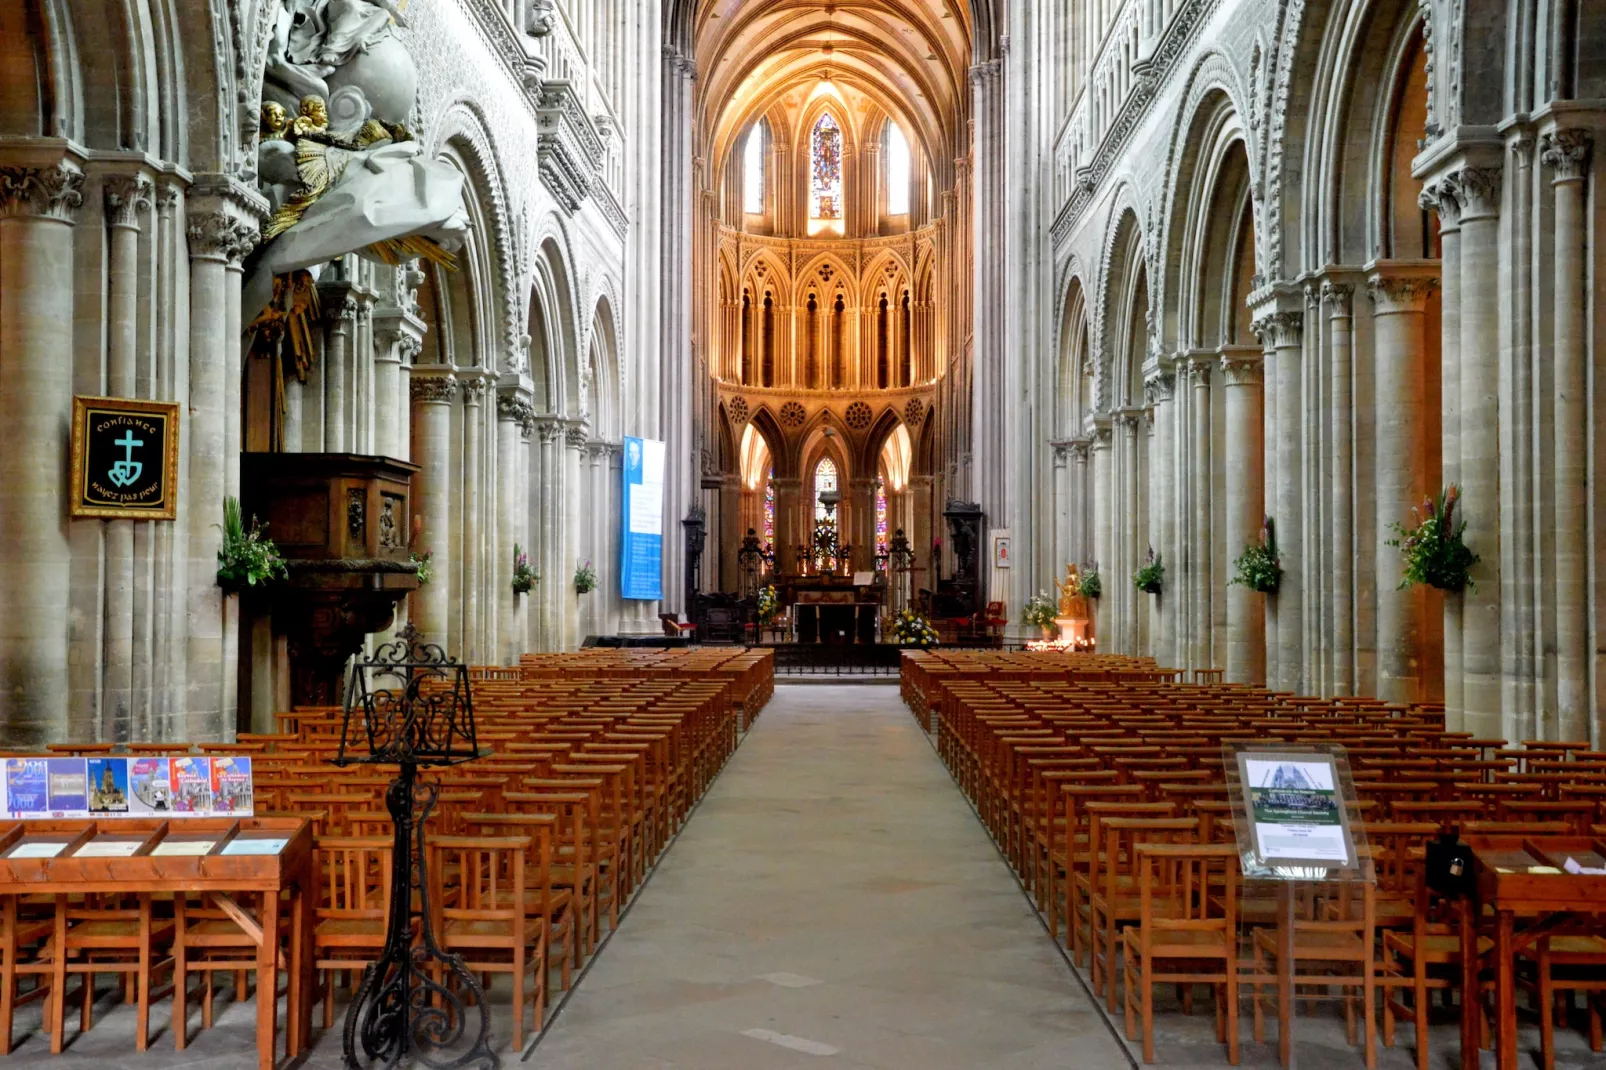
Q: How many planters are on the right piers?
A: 4